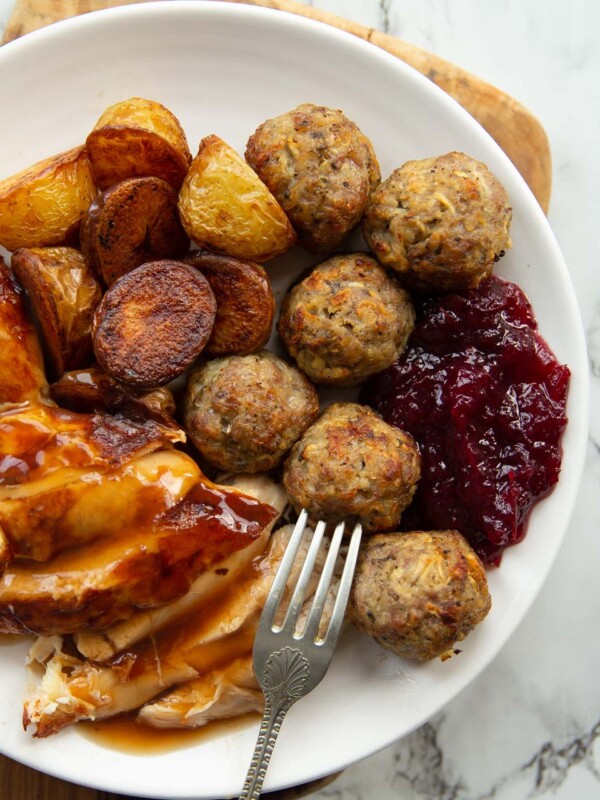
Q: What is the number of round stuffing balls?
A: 6